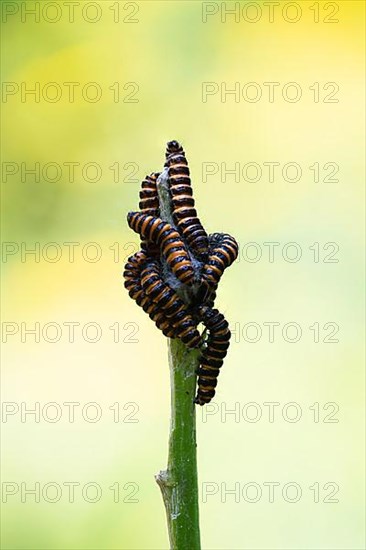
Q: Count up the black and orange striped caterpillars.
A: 7